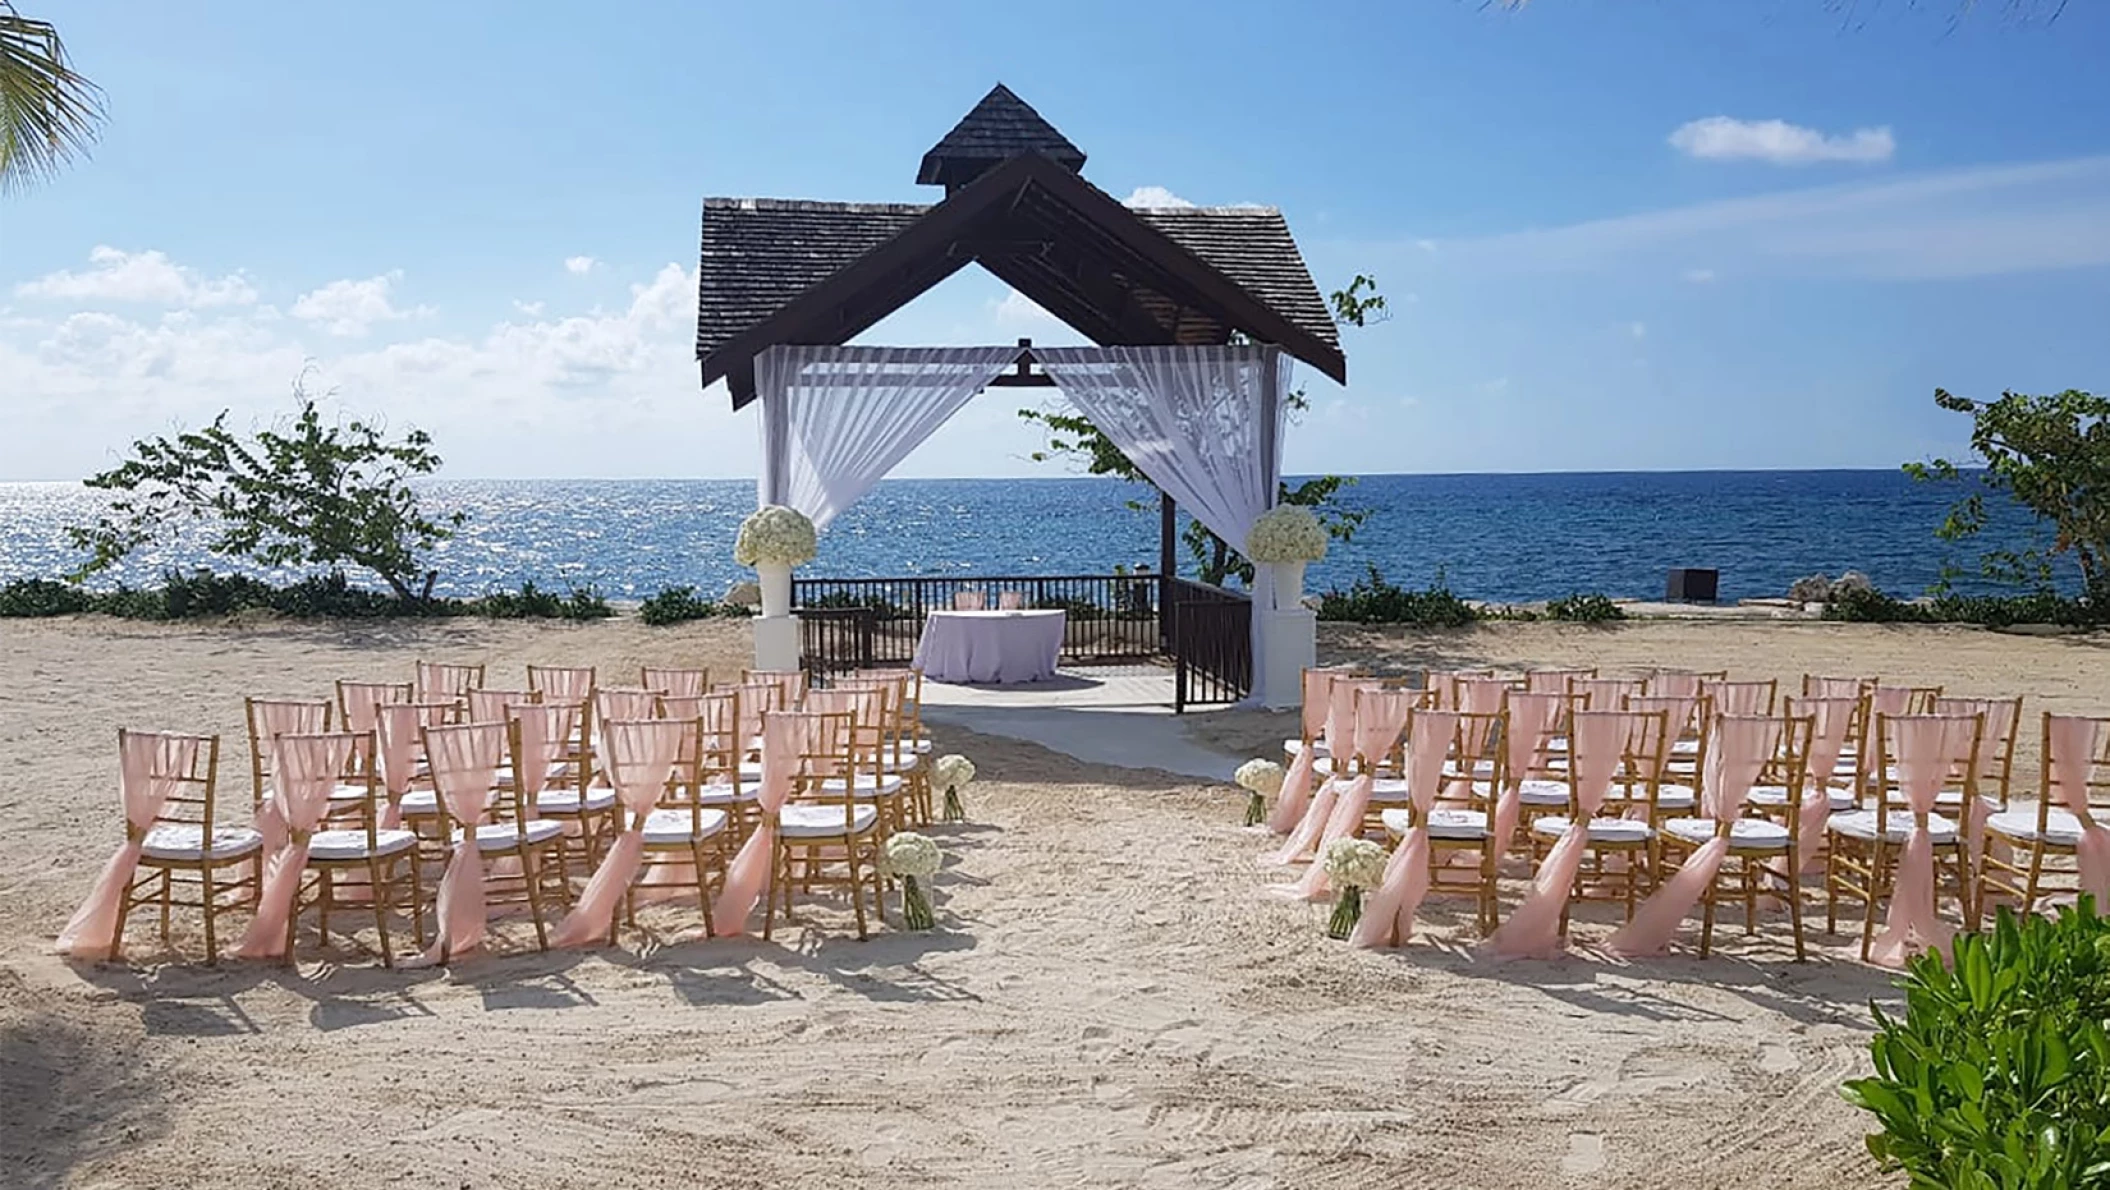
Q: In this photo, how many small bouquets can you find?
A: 4